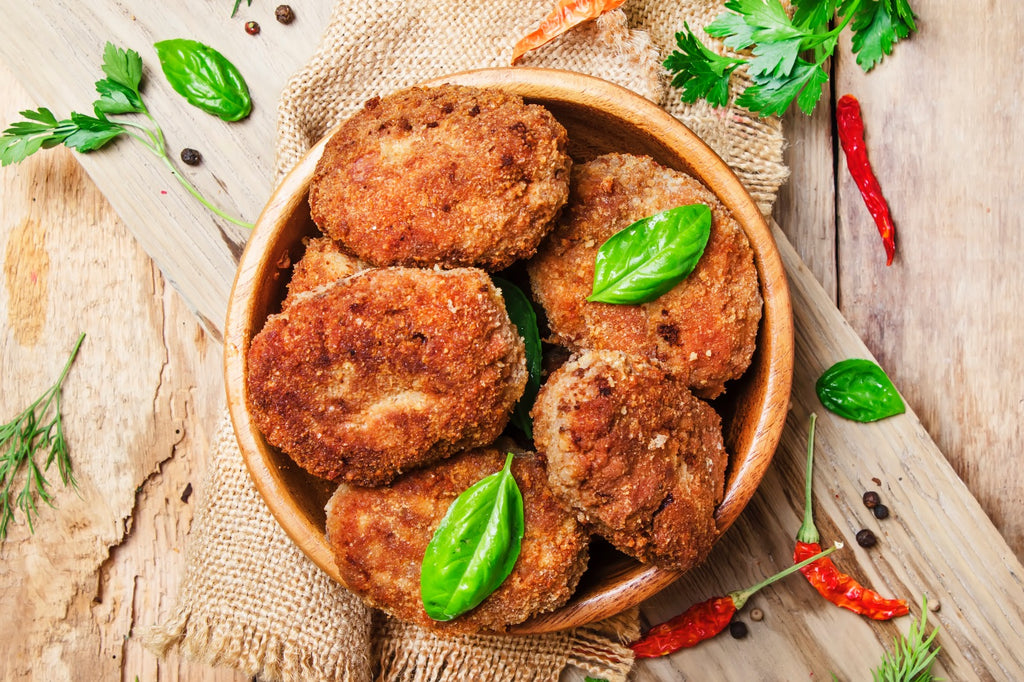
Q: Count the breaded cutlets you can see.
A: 6